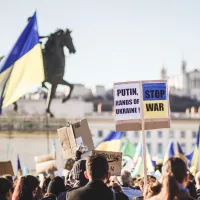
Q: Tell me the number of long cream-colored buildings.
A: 1